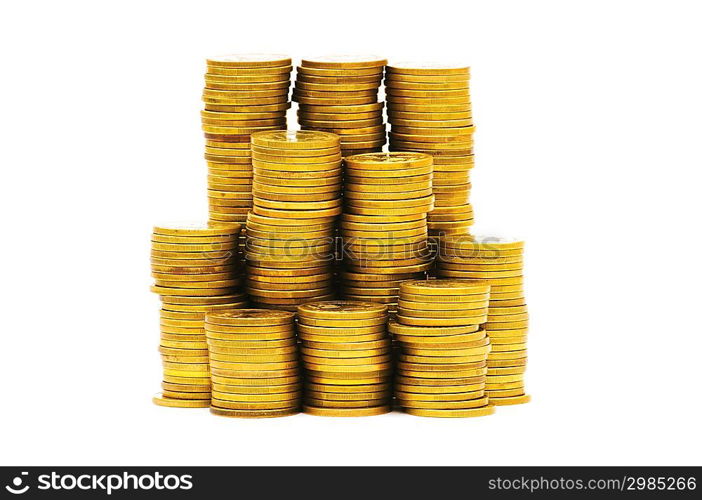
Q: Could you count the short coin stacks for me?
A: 3